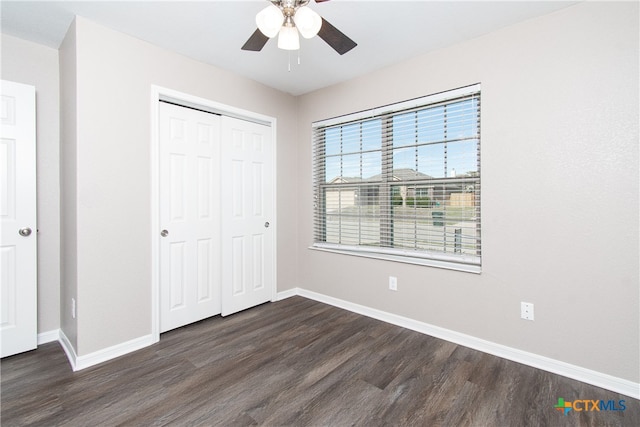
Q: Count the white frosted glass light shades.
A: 3